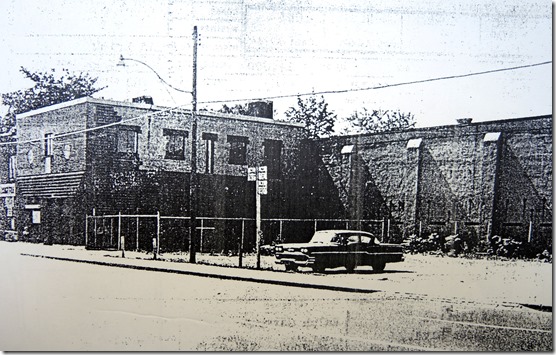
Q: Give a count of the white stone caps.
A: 3